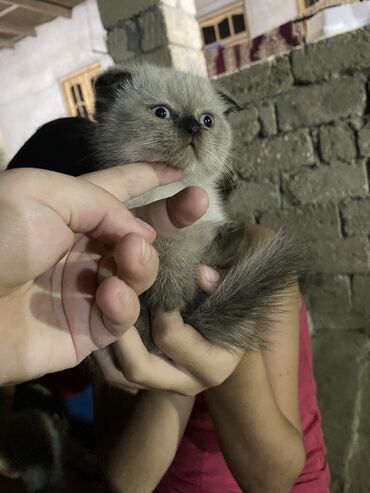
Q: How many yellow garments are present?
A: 0